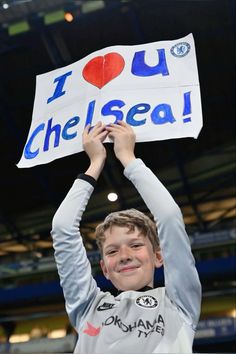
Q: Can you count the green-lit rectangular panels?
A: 3